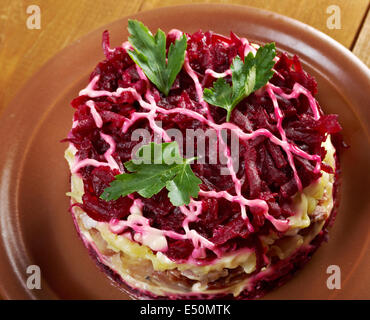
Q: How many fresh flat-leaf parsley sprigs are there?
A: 3